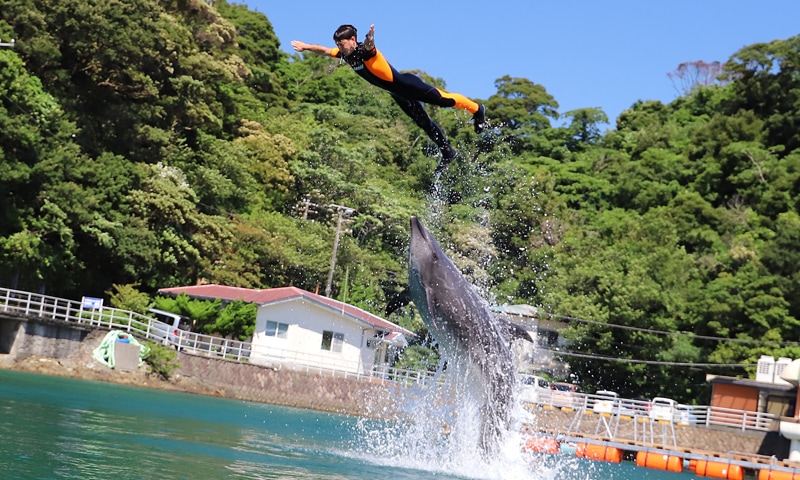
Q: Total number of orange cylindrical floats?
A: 5